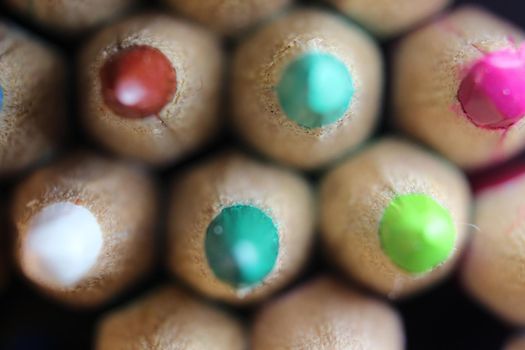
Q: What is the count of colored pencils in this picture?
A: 14